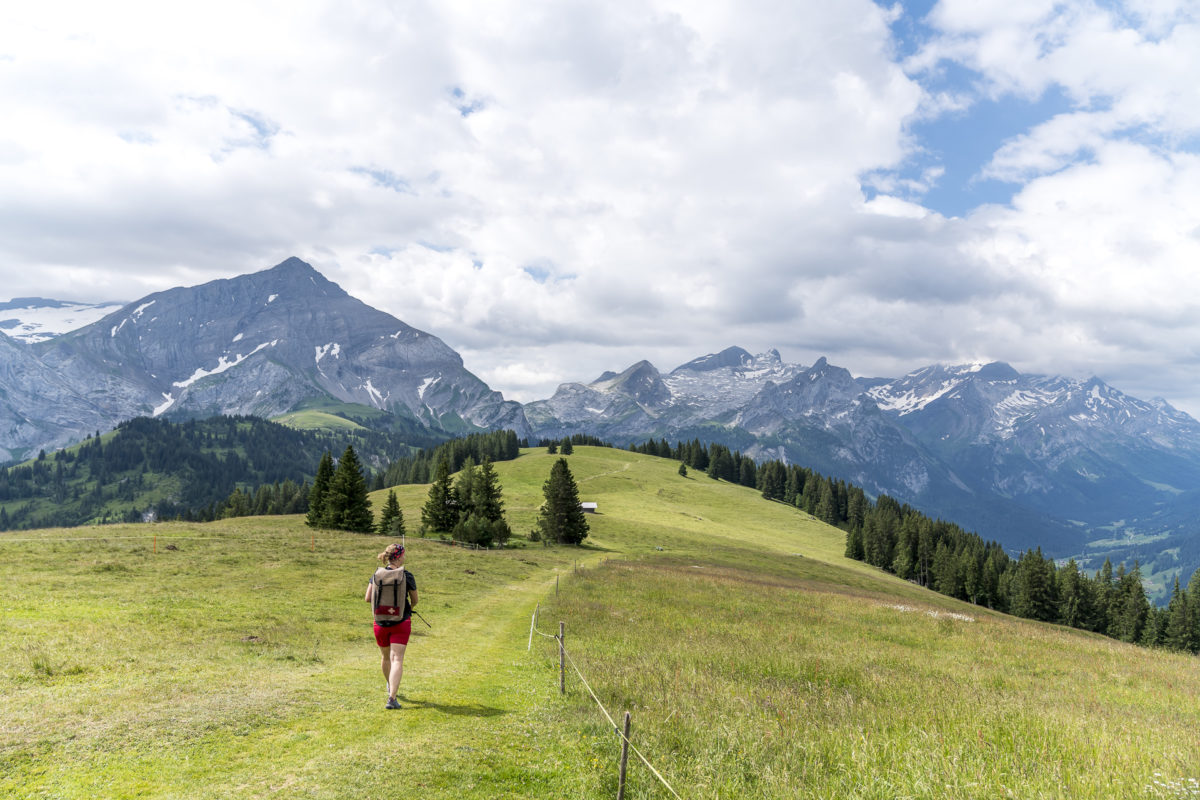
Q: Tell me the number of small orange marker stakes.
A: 2